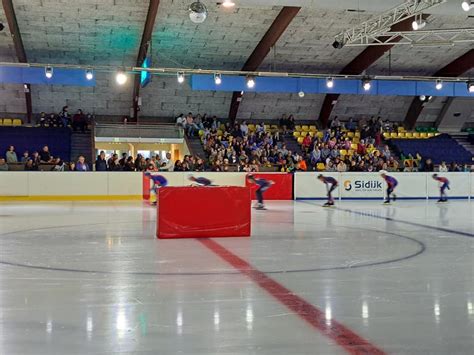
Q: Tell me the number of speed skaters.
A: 6